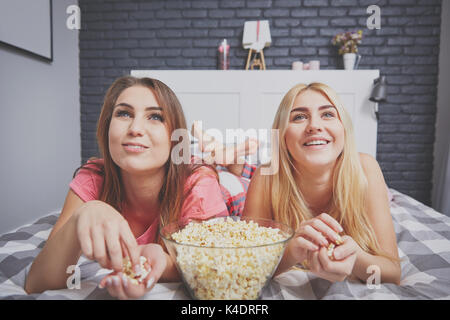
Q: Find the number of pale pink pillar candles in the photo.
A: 2